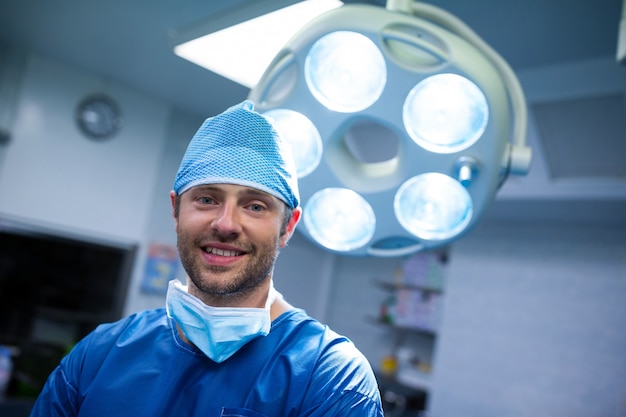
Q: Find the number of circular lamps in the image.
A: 5